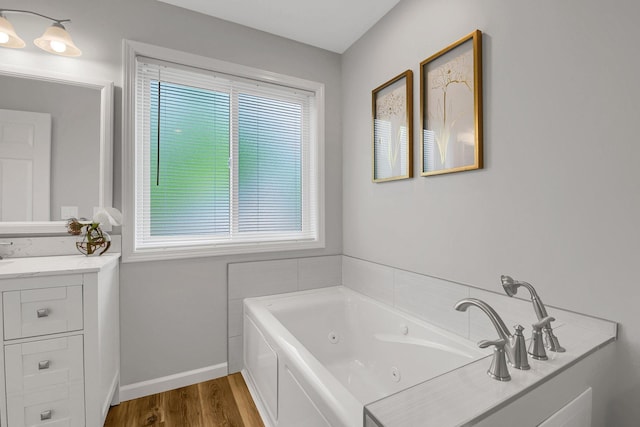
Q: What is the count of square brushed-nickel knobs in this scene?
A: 3